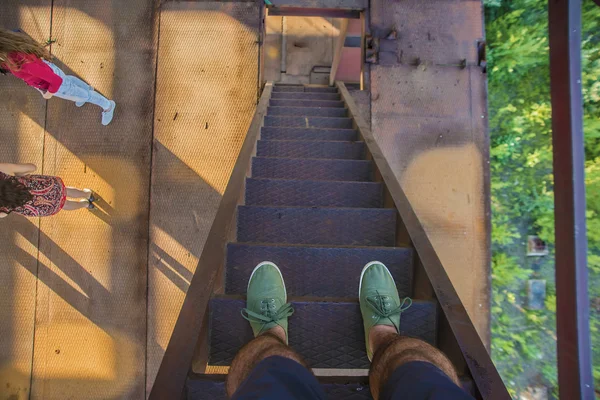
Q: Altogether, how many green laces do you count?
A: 2